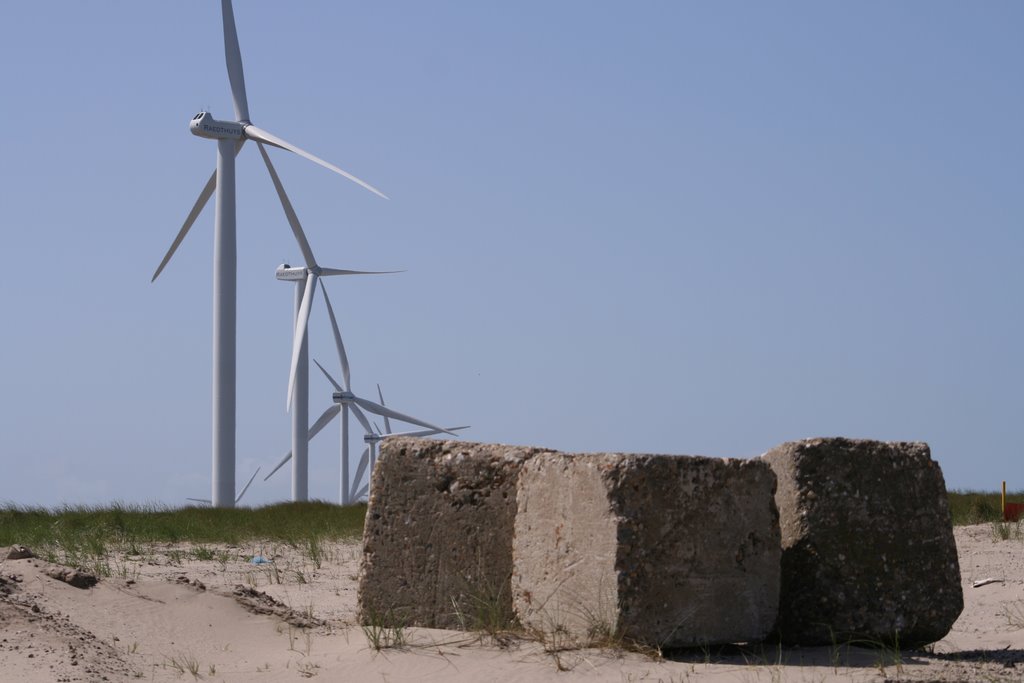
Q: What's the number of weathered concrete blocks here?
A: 3